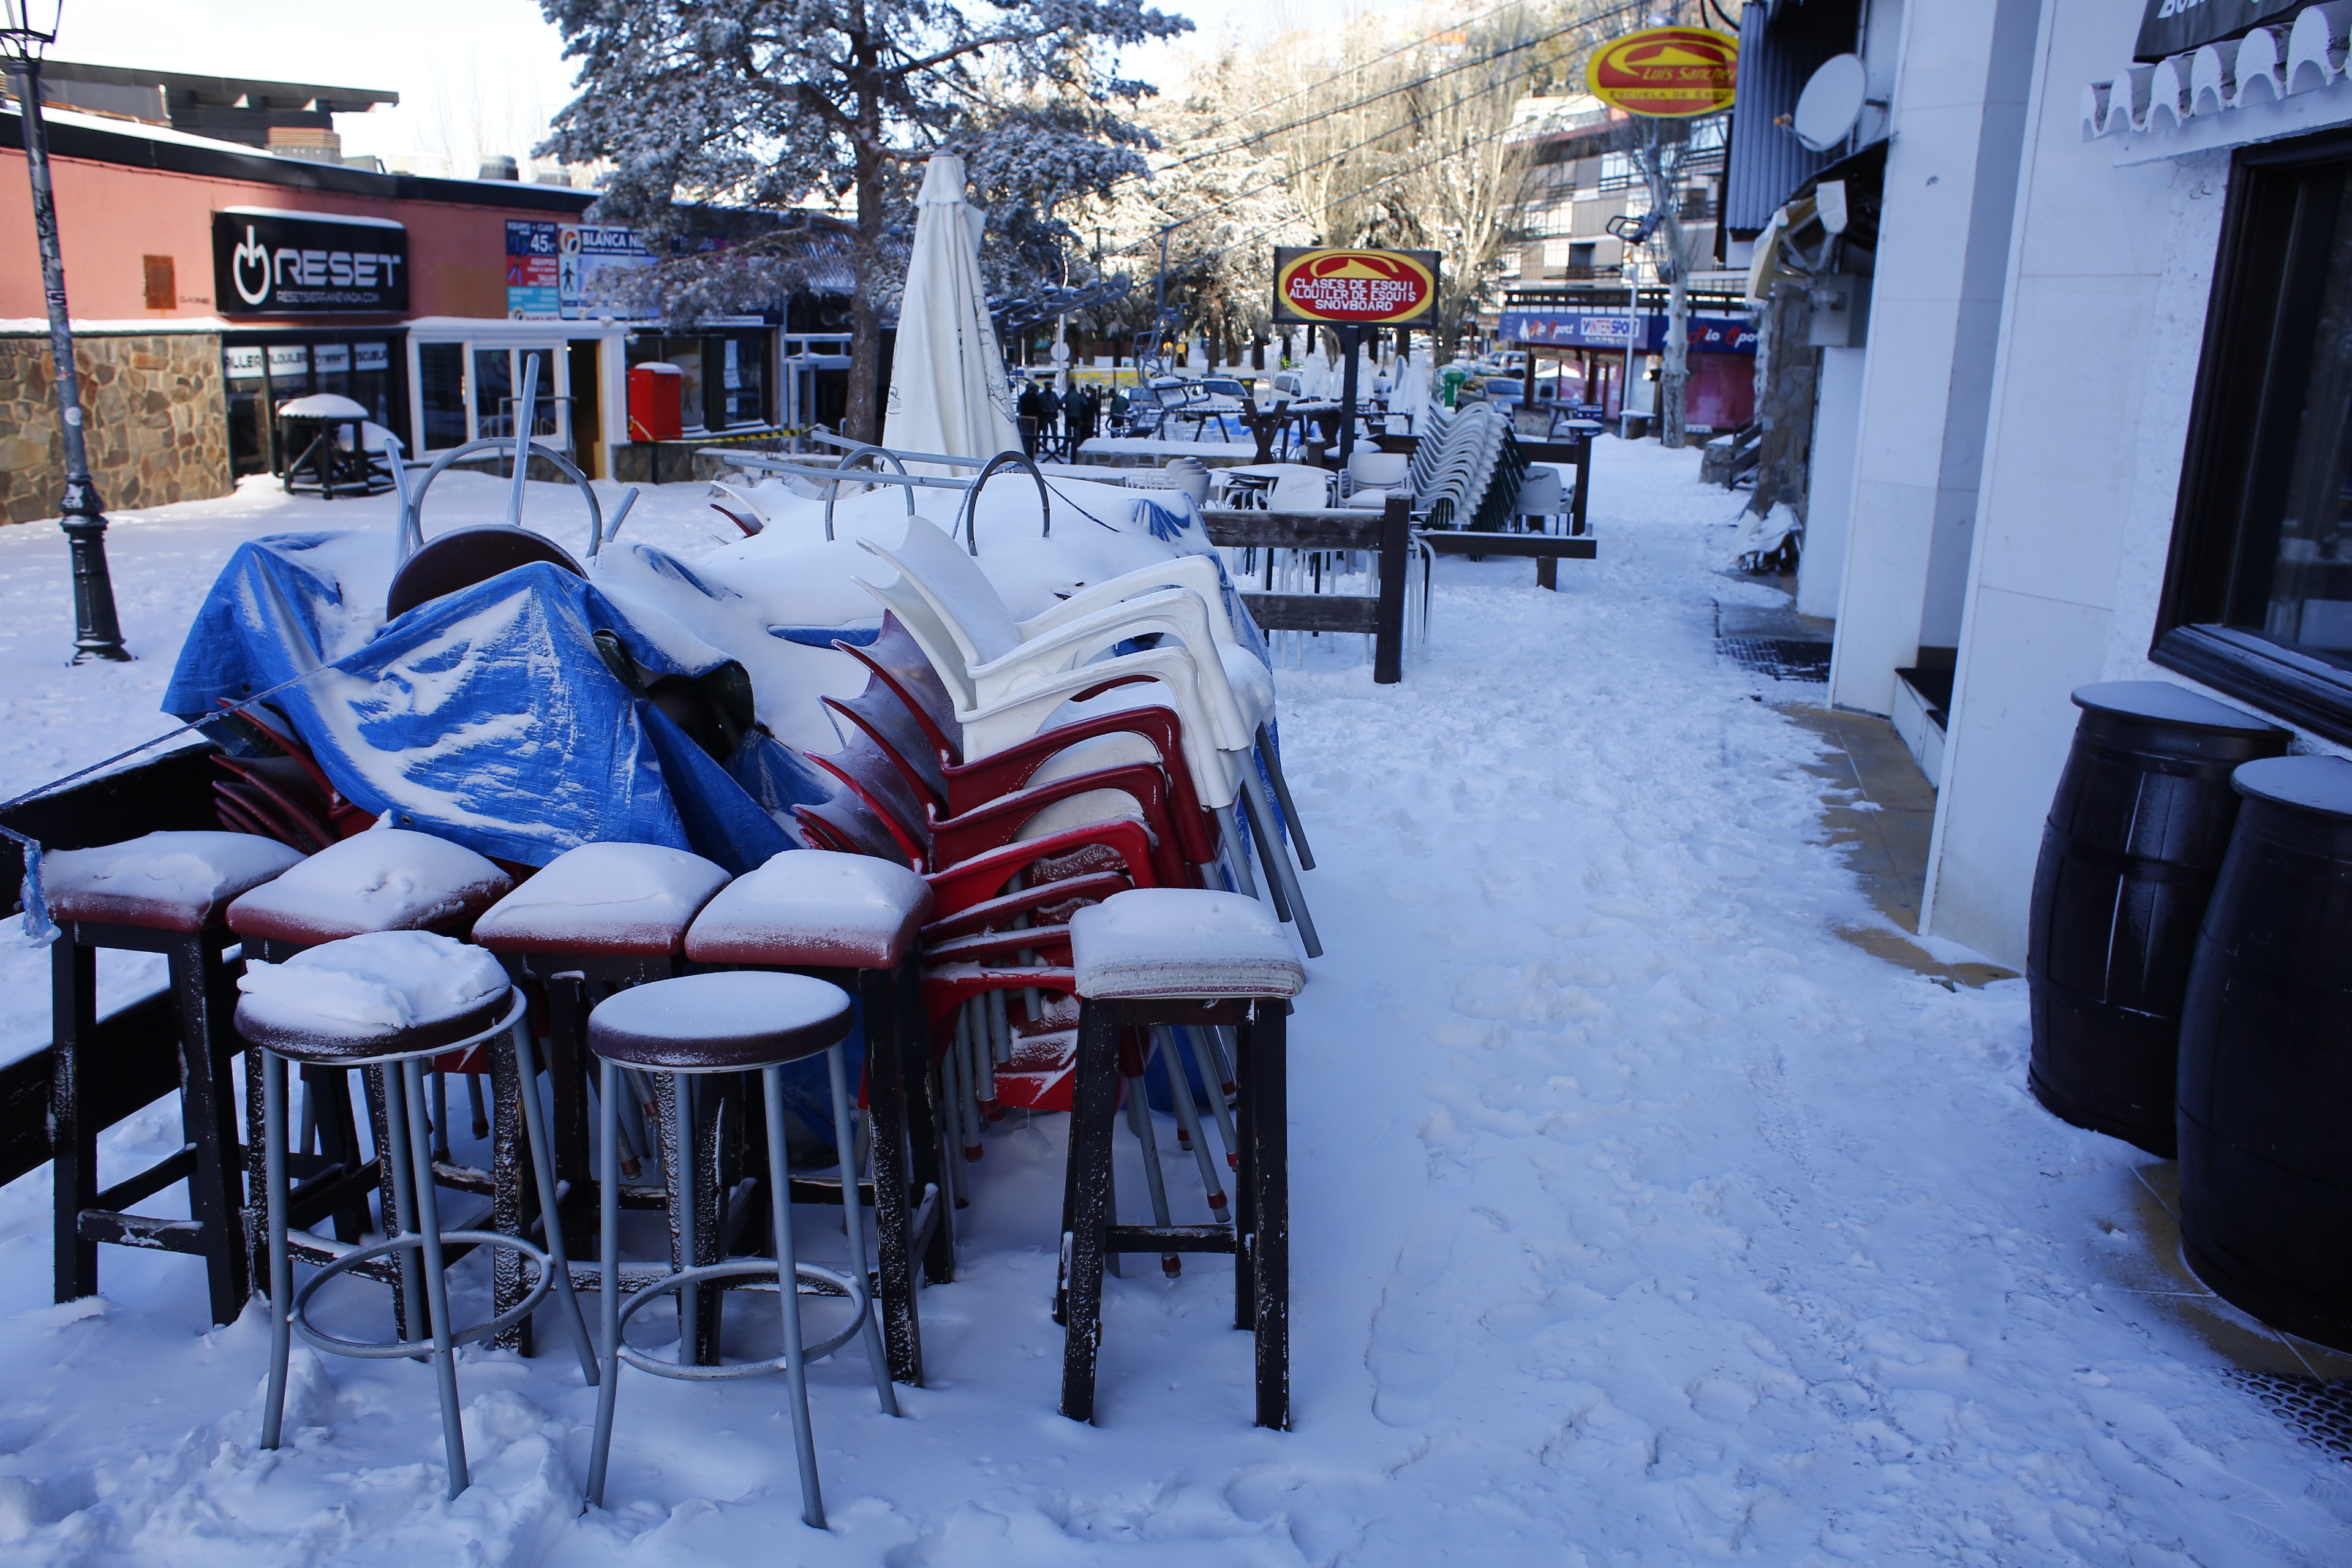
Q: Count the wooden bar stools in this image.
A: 5